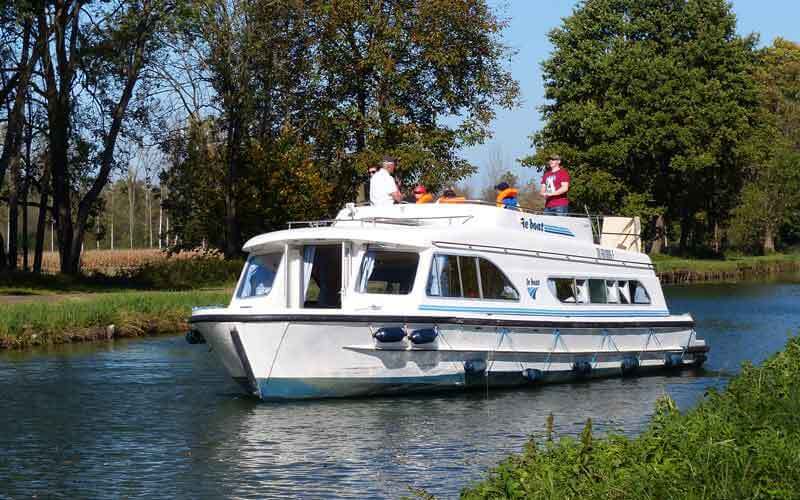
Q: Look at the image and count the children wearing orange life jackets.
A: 3